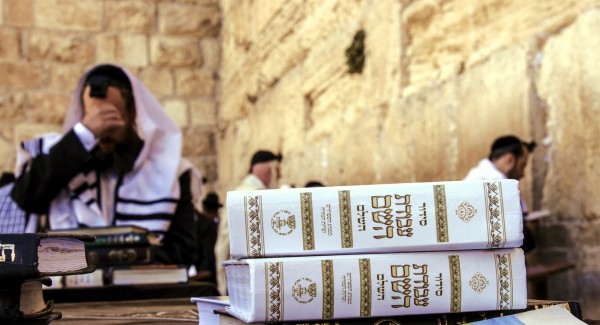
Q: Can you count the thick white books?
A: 2